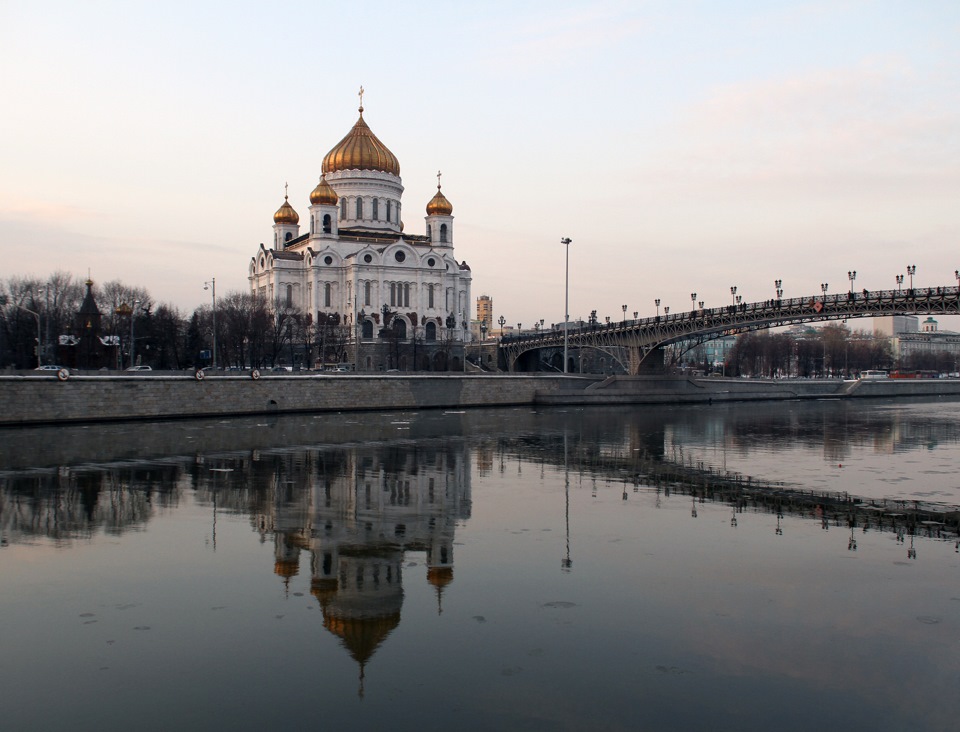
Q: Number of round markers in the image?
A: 3